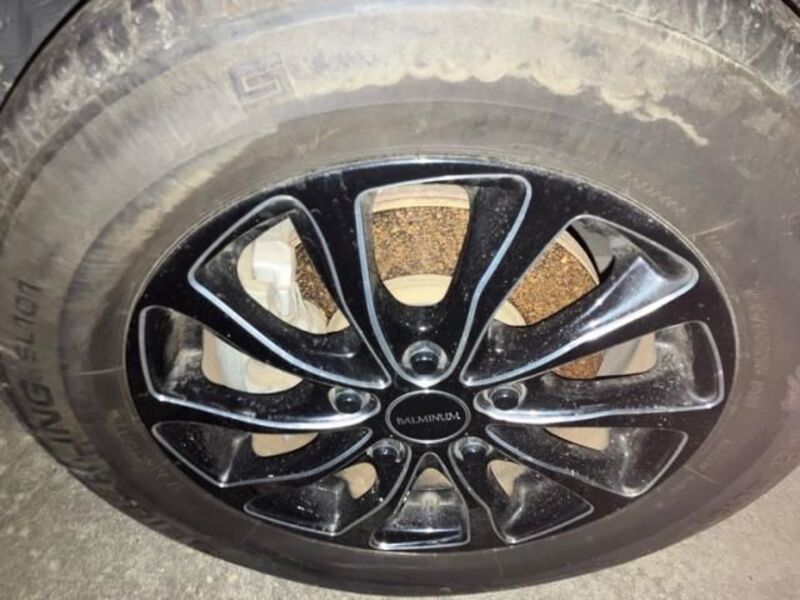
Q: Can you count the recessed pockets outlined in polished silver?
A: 10